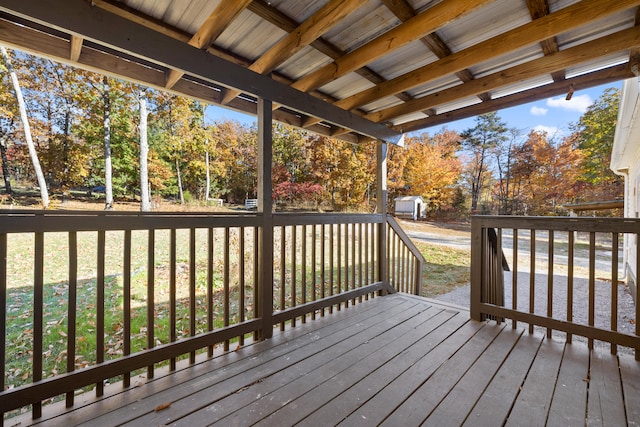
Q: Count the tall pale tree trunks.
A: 3